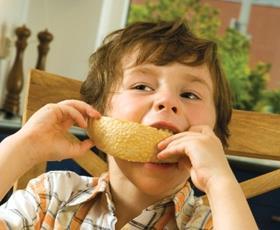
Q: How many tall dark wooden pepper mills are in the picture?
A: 2